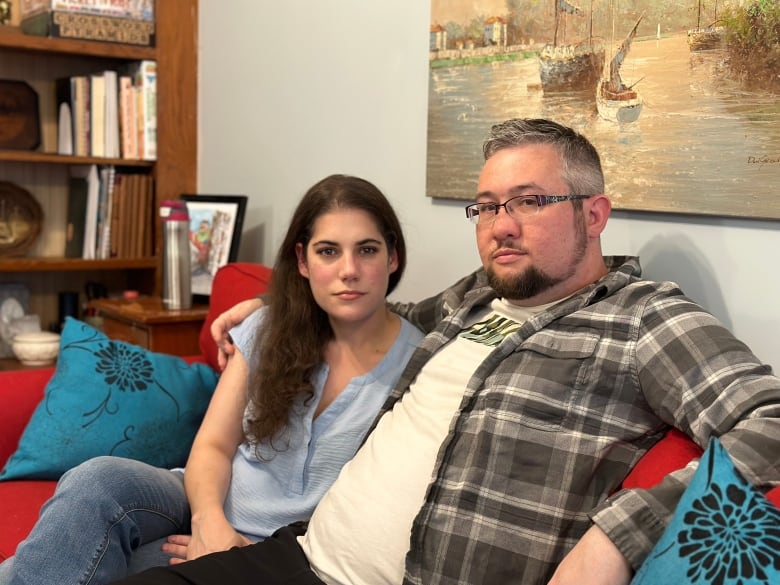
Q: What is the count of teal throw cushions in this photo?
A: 2